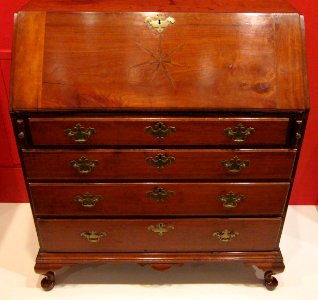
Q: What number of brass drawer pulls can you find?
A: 8